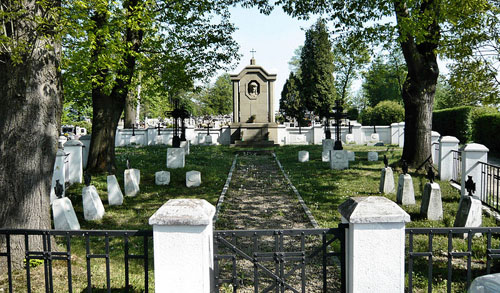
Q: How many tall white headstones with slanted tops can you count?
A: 8